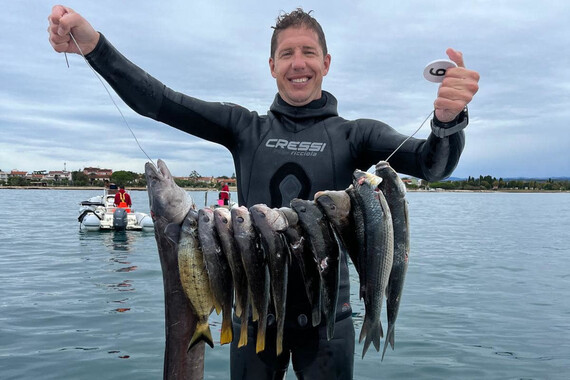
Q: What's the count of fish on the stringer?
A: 12